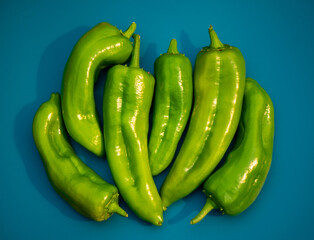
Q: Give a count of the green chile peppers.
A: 6